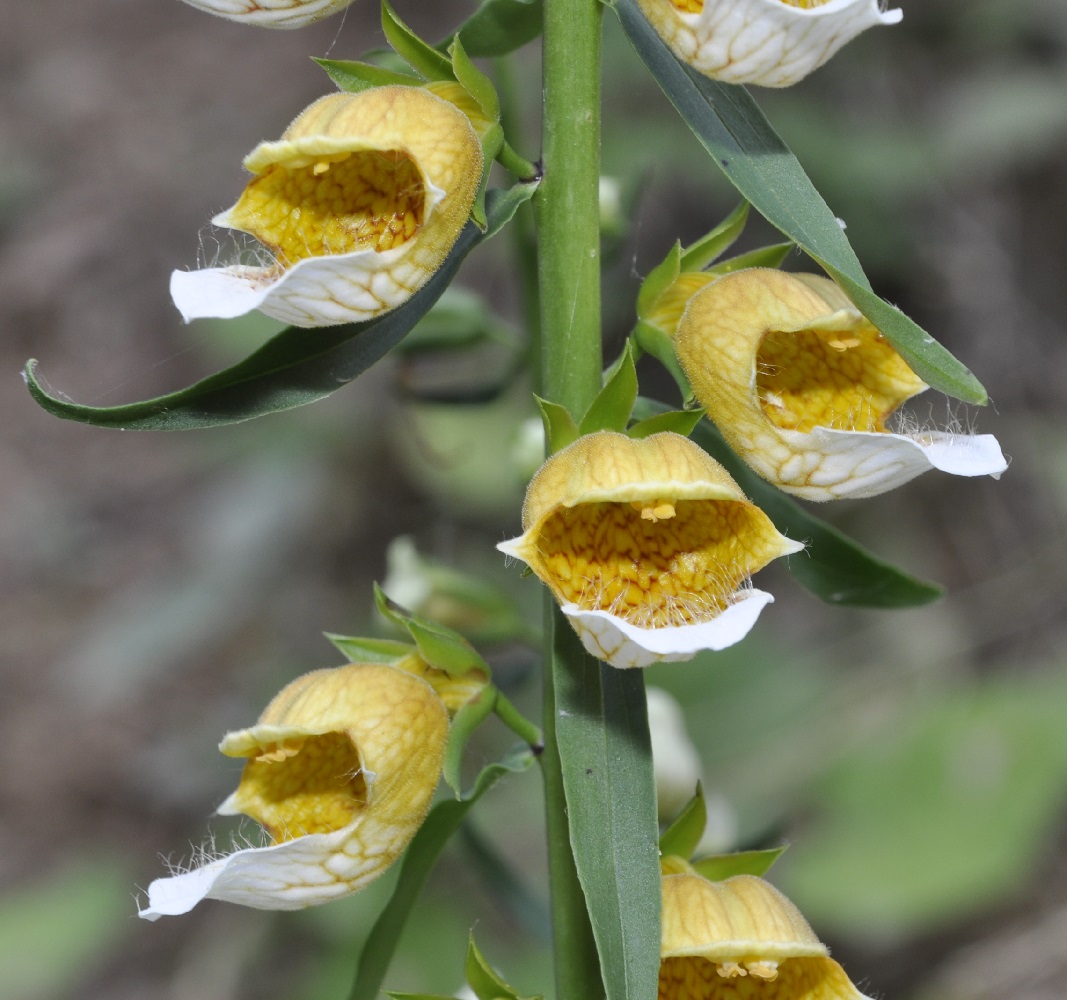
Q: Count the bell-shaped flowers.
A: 7